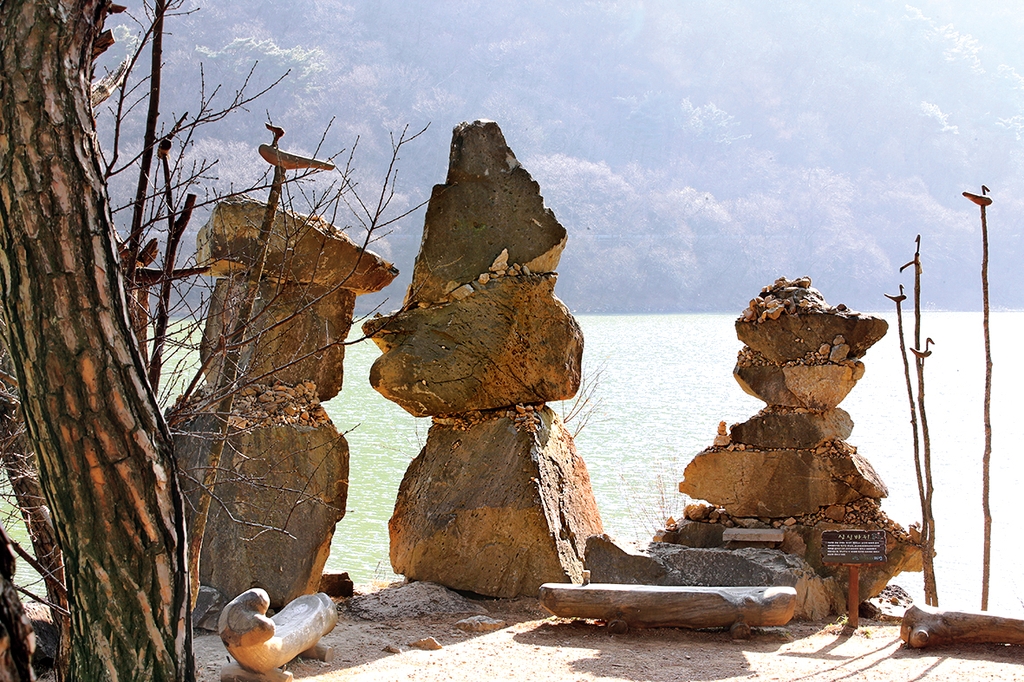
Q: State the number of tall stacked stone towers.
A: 3